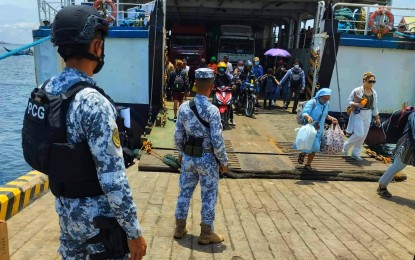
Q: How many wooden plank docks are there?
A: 1